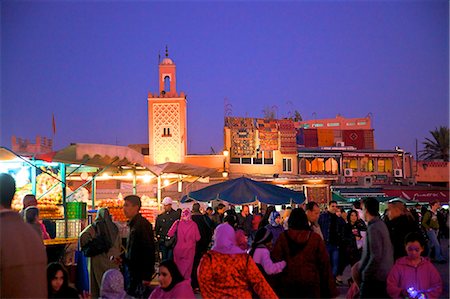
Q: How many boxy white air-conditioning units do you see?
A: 3